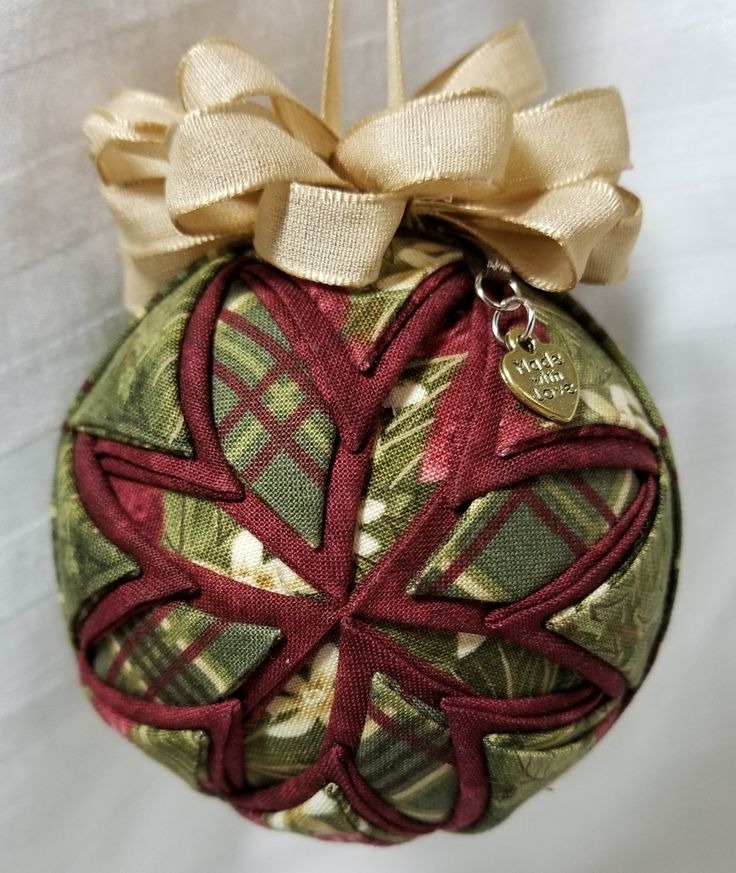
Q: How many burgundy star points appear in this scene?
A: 8